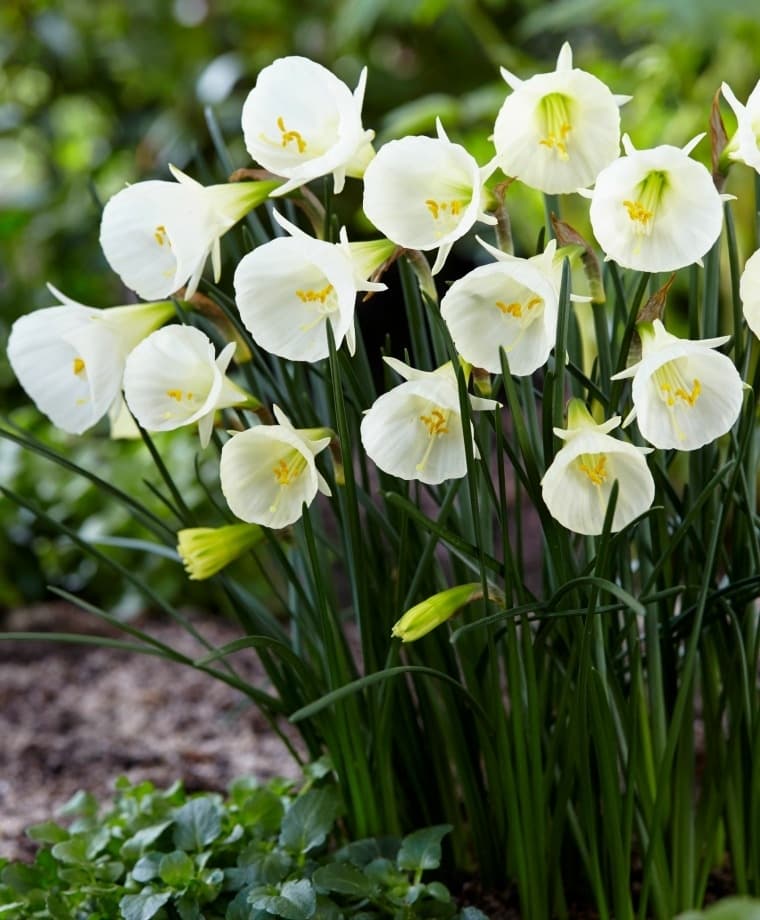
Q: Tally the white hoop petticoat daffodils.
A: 15